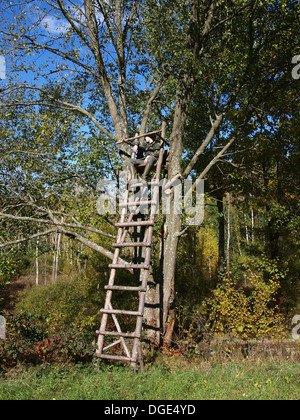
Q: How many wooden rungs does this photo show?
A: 9